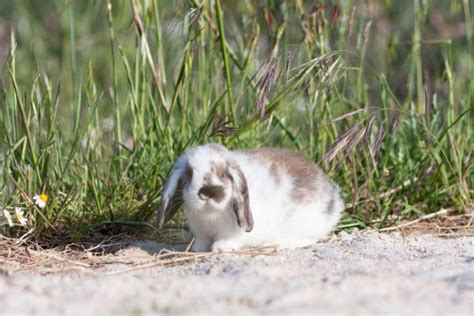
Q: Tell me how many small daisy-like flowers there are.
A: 3